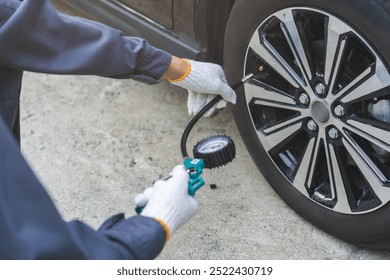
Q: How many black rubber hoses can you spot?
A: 1